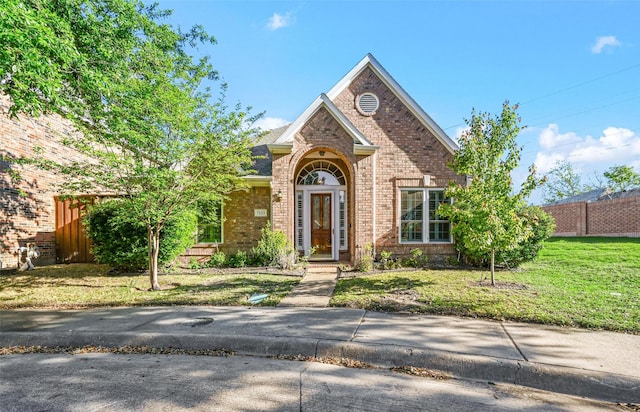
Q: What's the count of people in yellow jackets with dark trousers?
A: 0